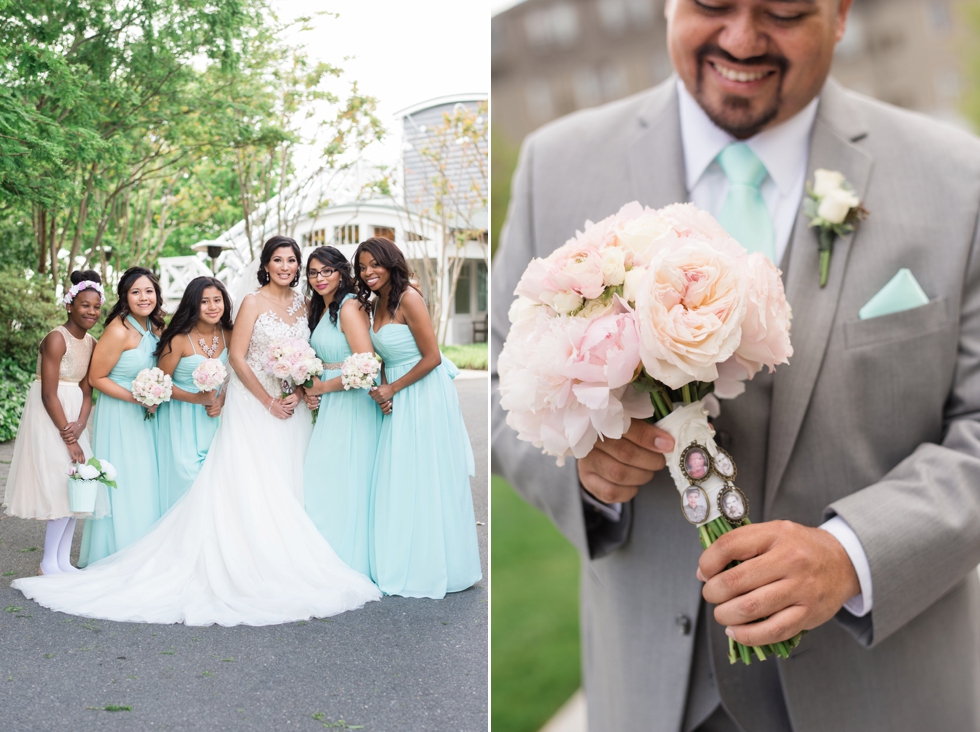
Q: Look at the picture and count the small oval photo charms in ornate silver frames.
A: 4